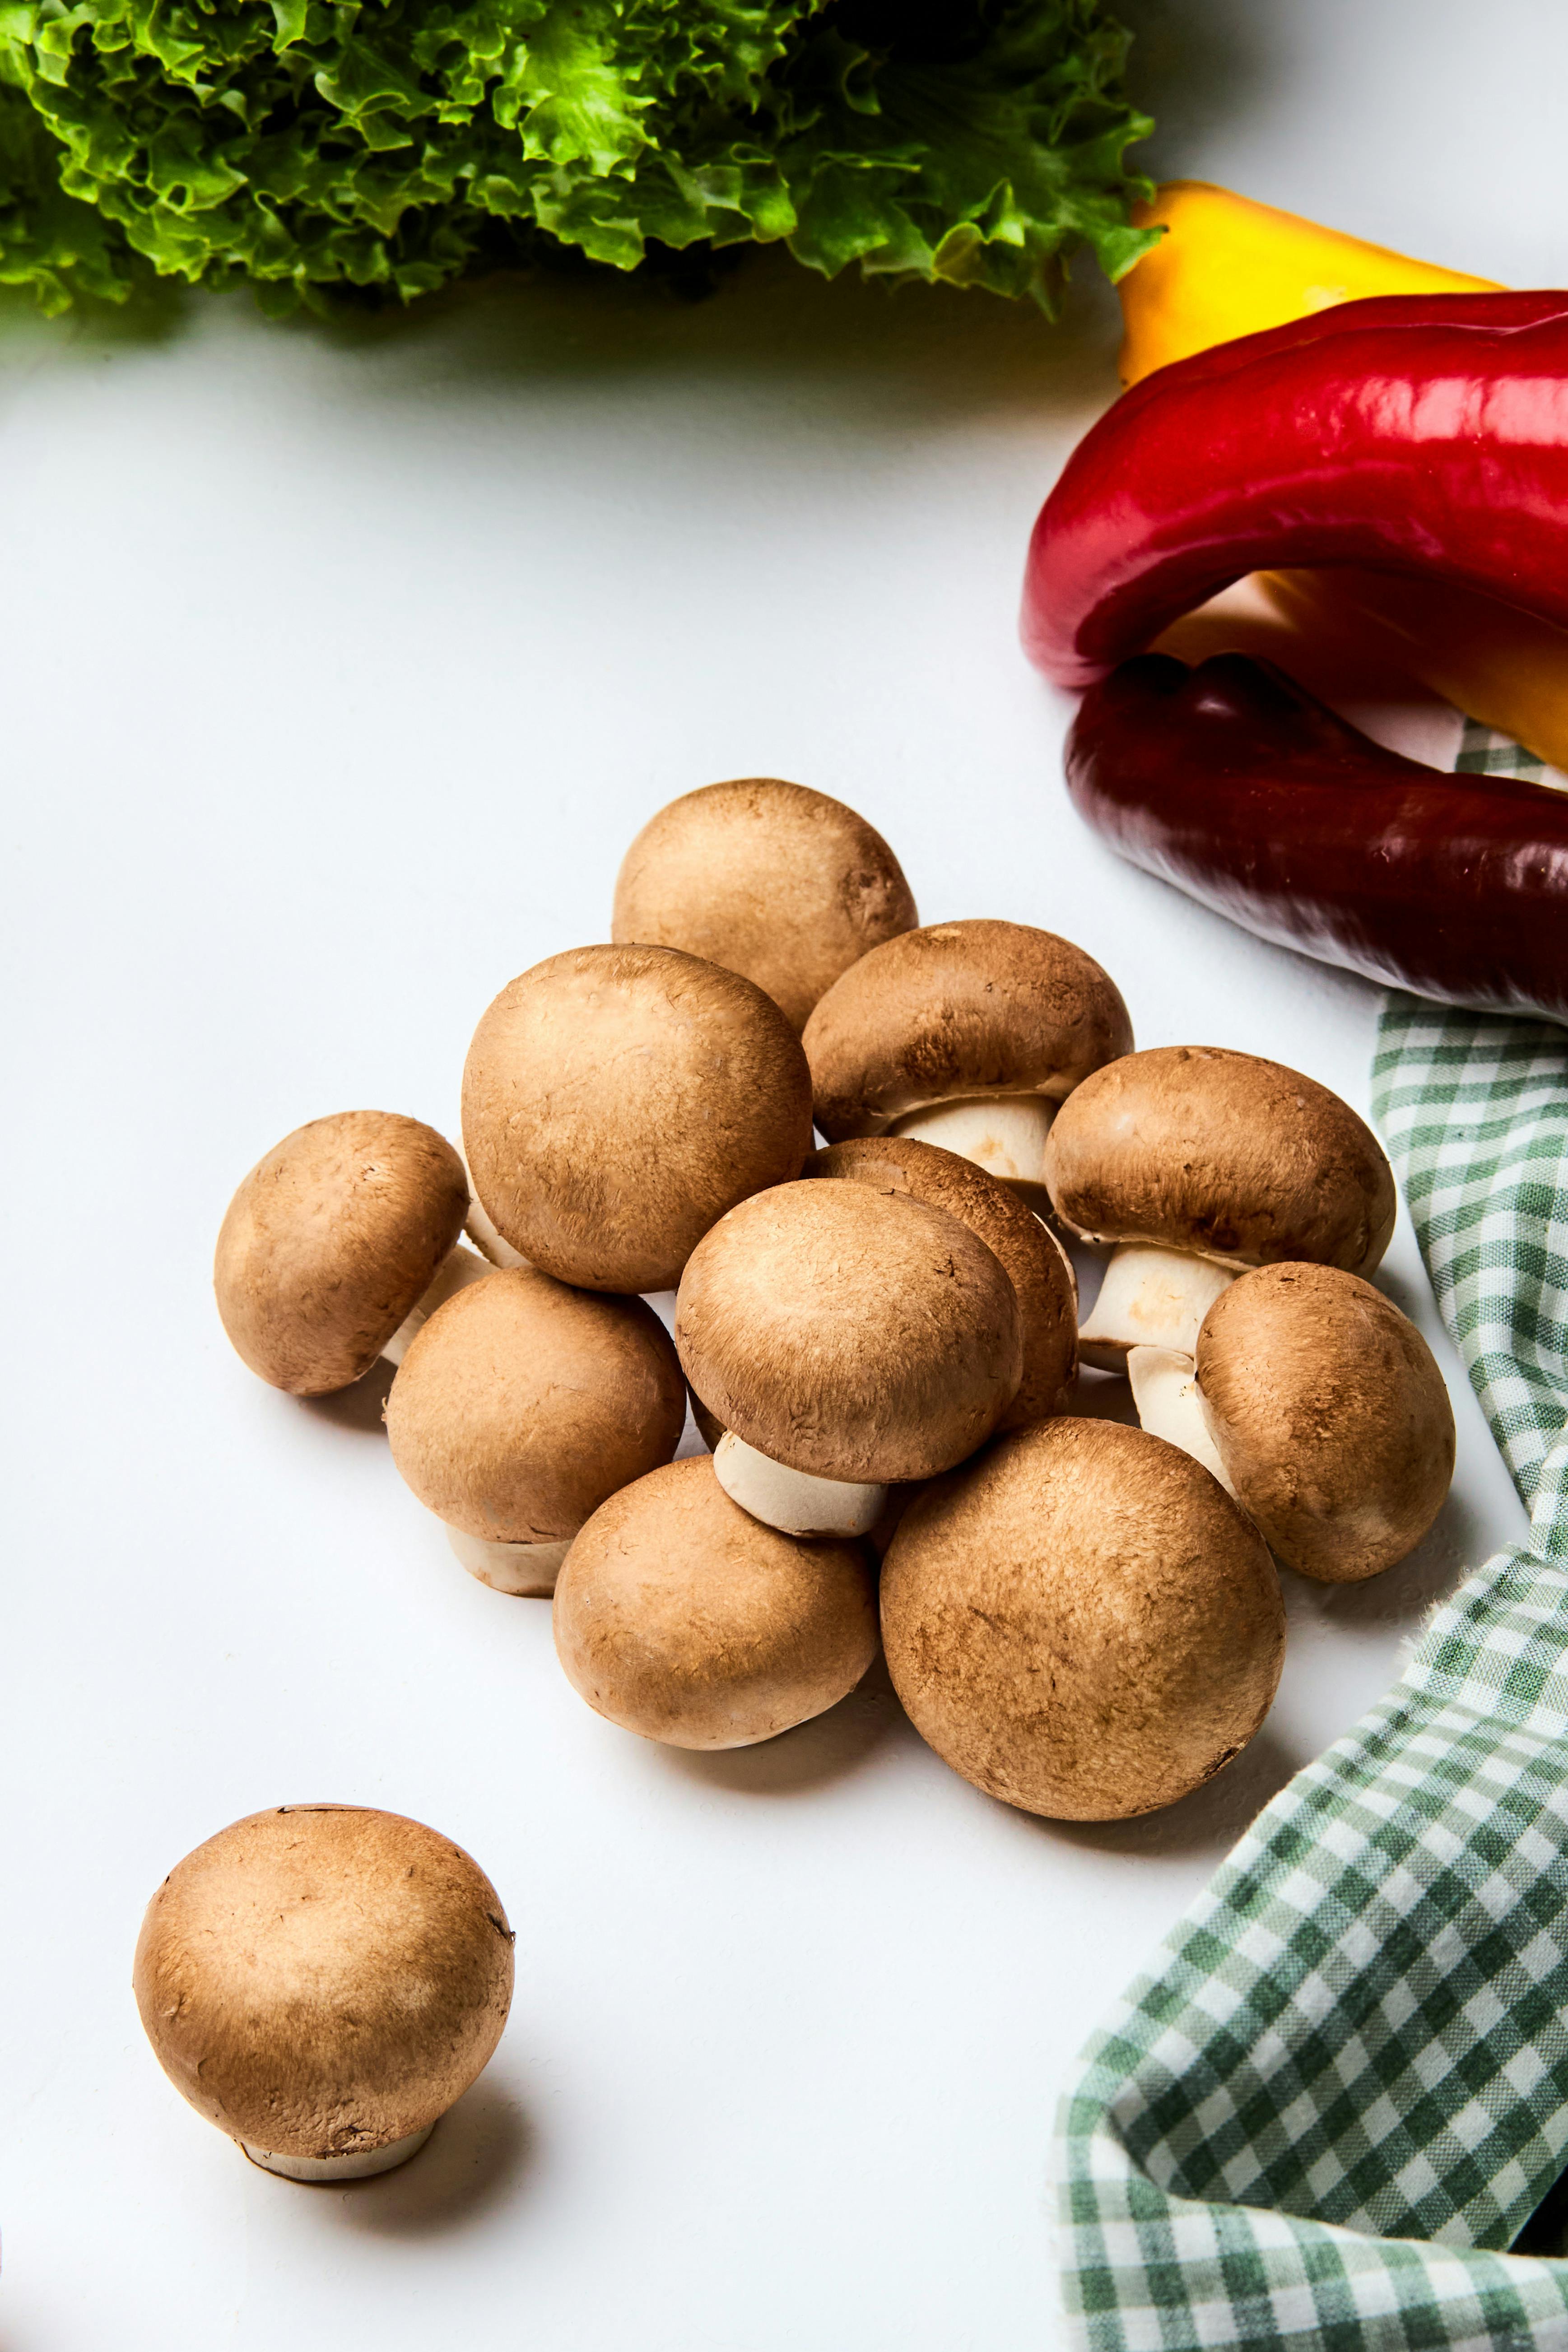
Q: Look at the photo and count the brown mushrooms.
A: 12